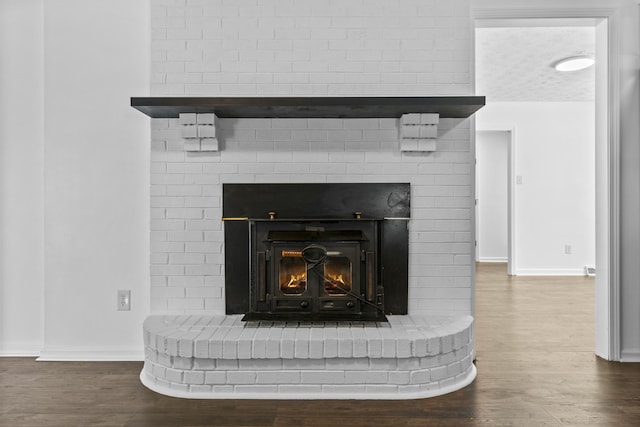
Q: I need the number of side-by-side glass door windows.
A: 2